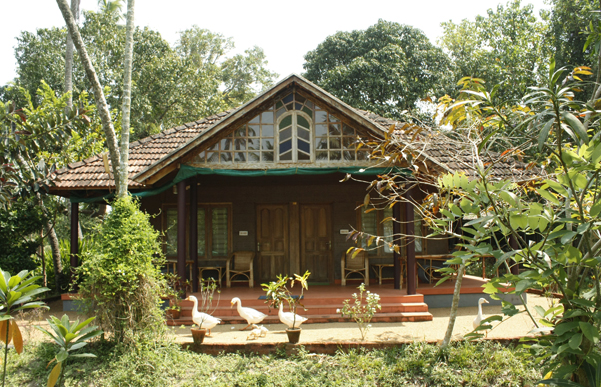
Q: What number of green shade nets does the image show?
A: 1